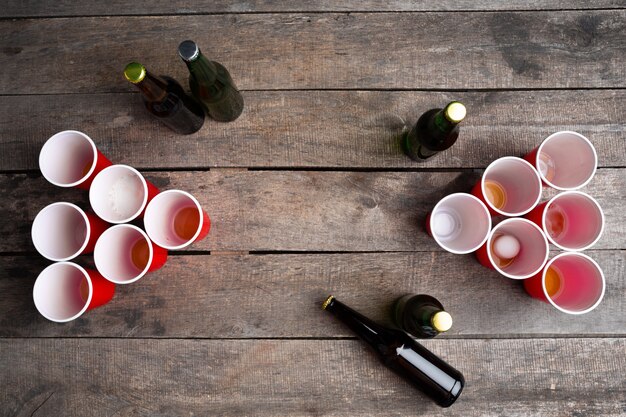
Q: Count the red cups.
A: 12